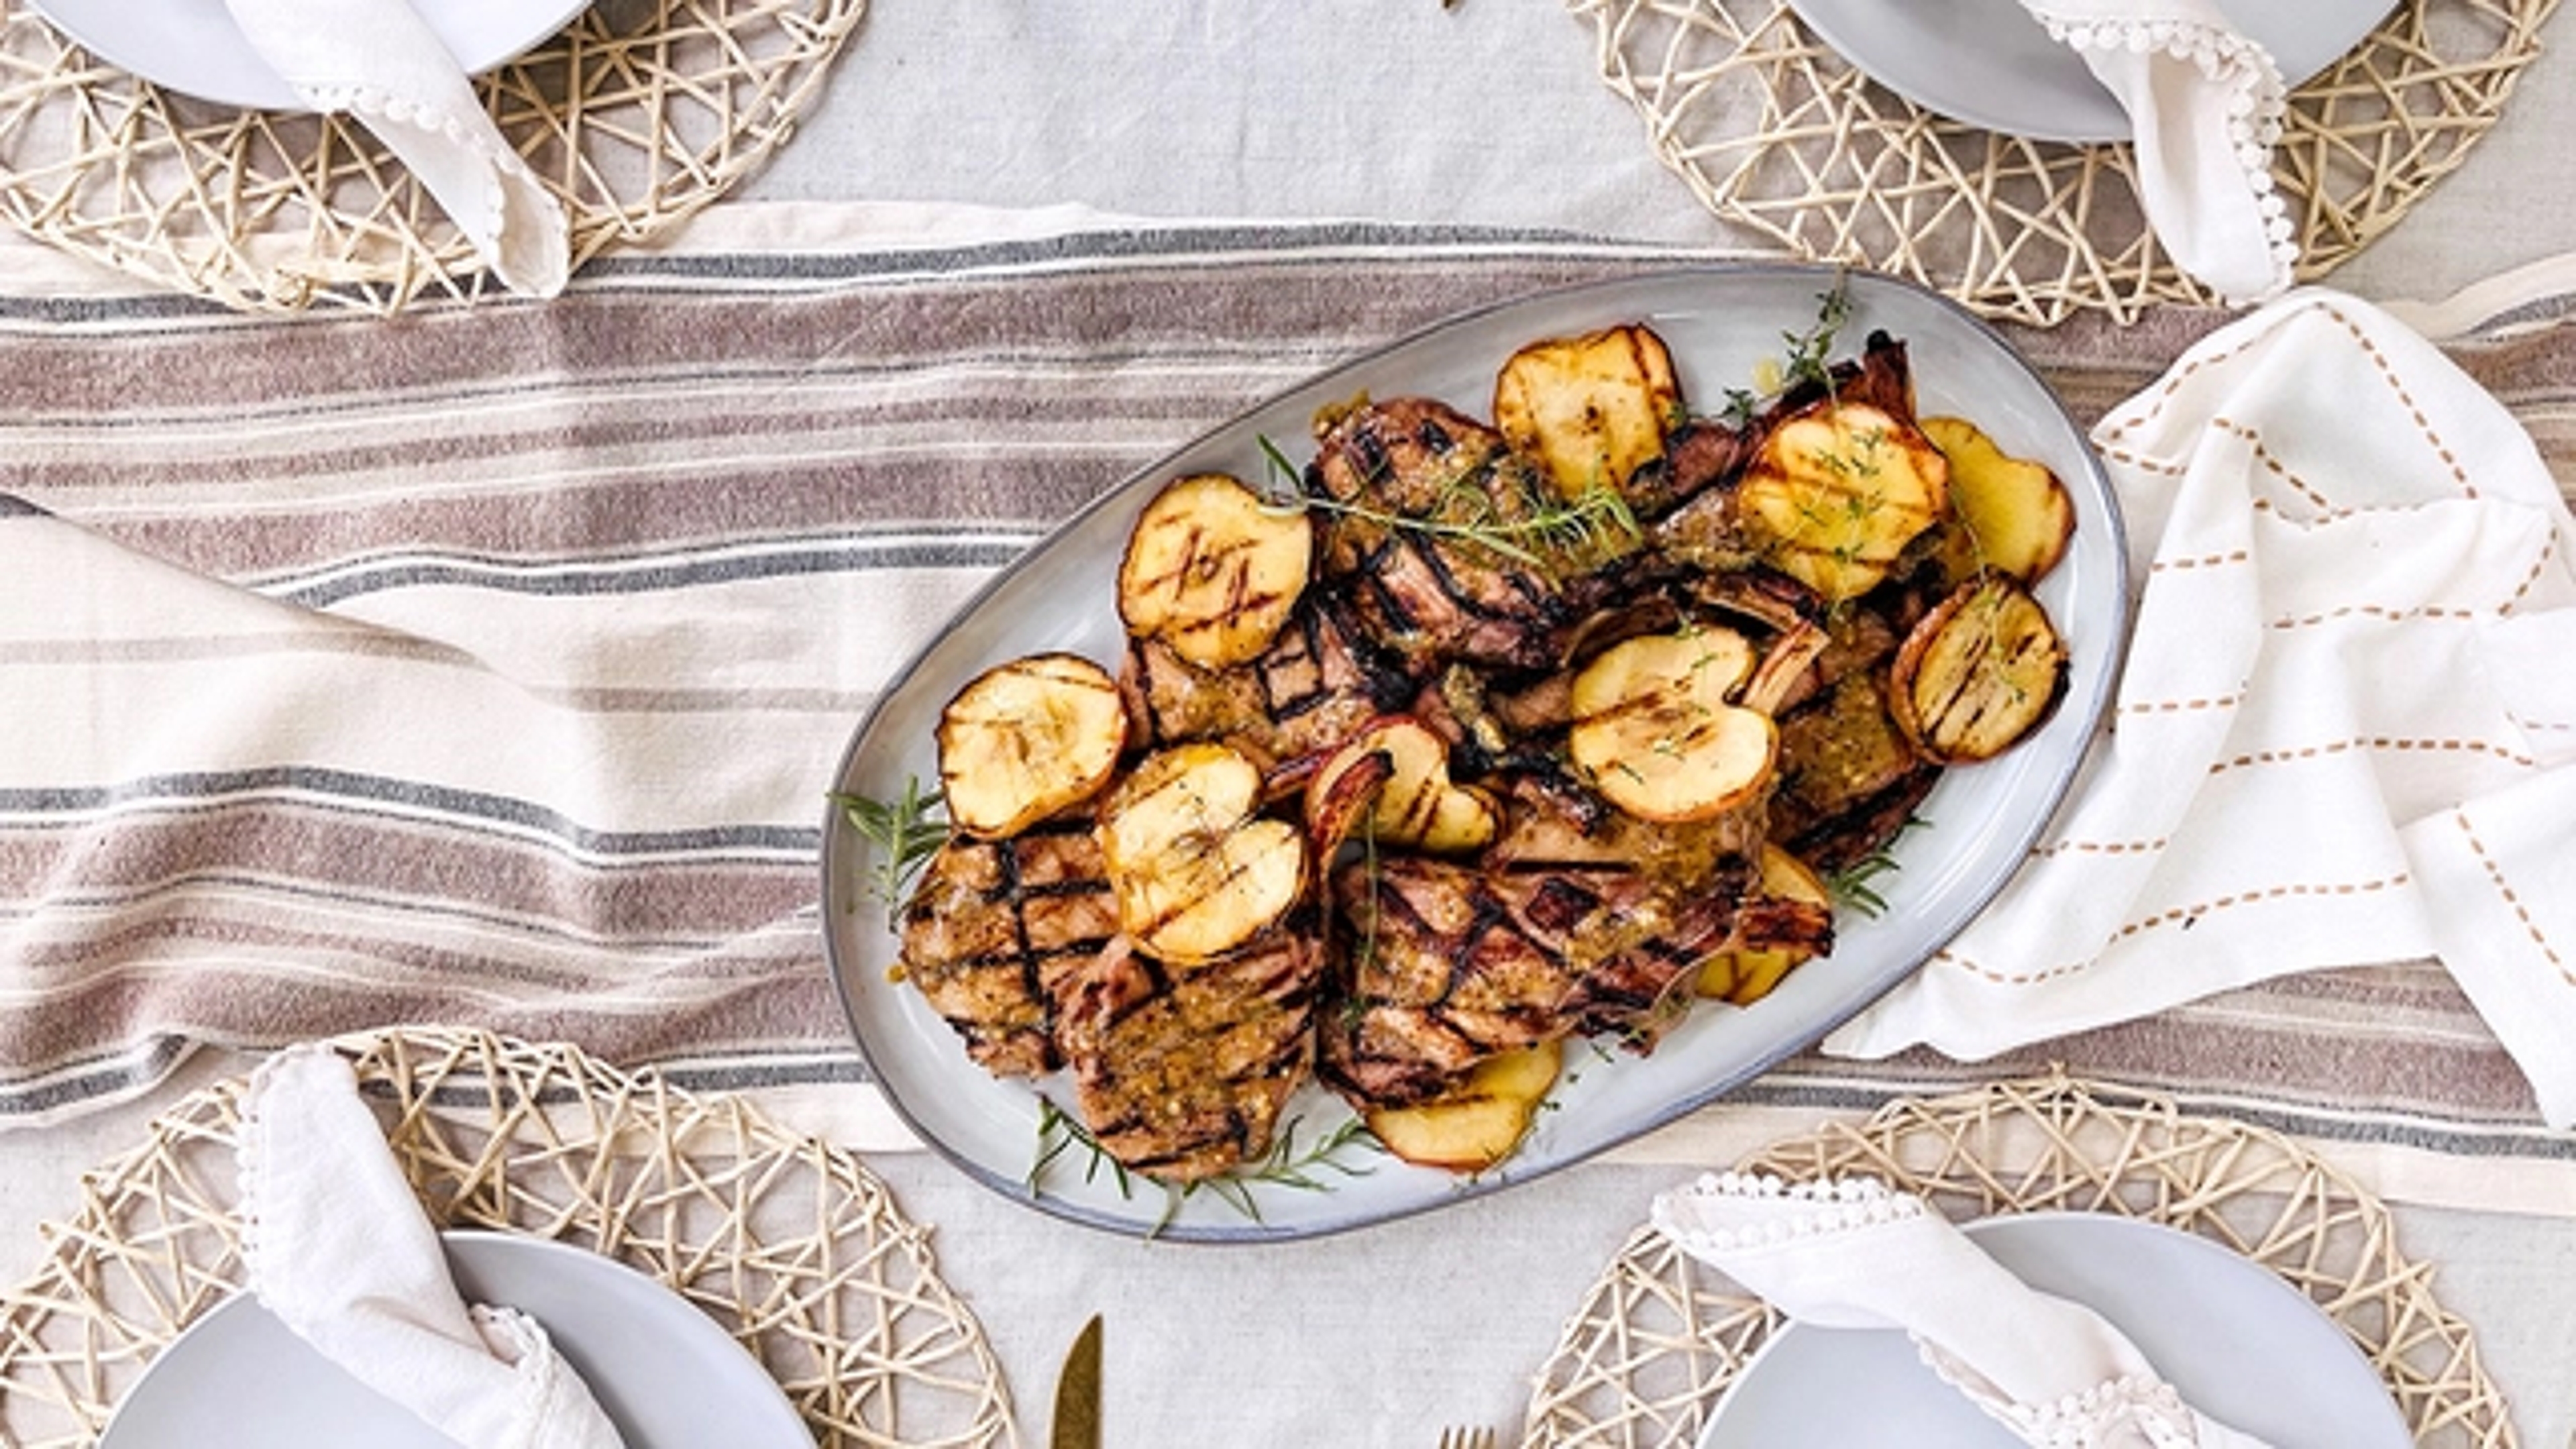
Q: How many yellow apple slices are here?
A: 11